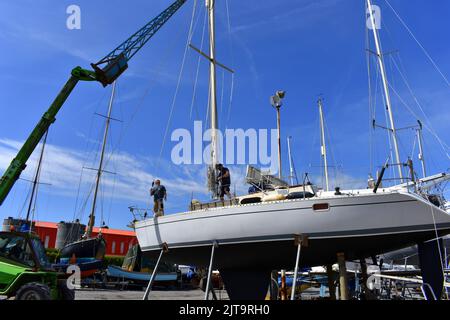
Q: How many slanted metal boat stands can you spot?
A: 3